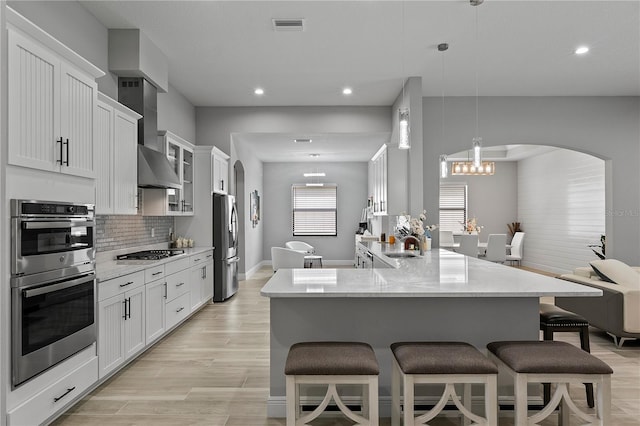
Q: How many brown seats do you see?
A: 3